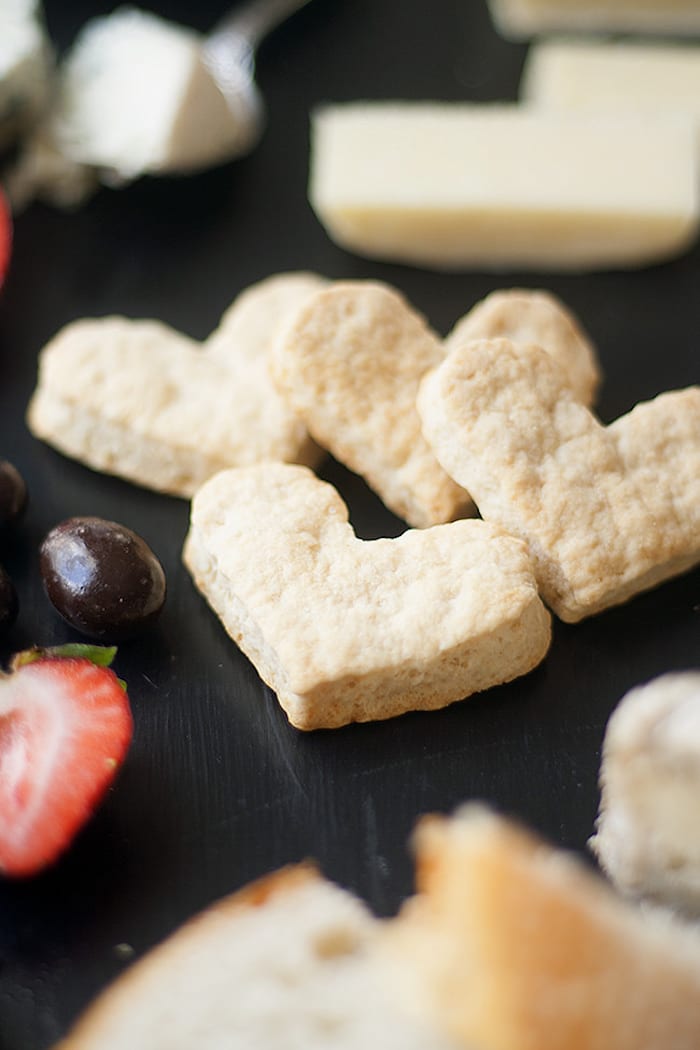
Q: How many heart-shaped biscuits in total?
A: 4